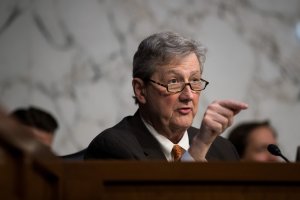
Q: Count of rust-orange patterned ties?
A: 1